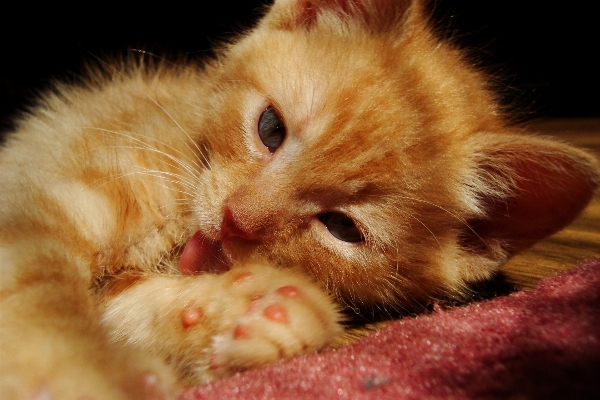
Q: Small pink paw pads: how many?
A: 5